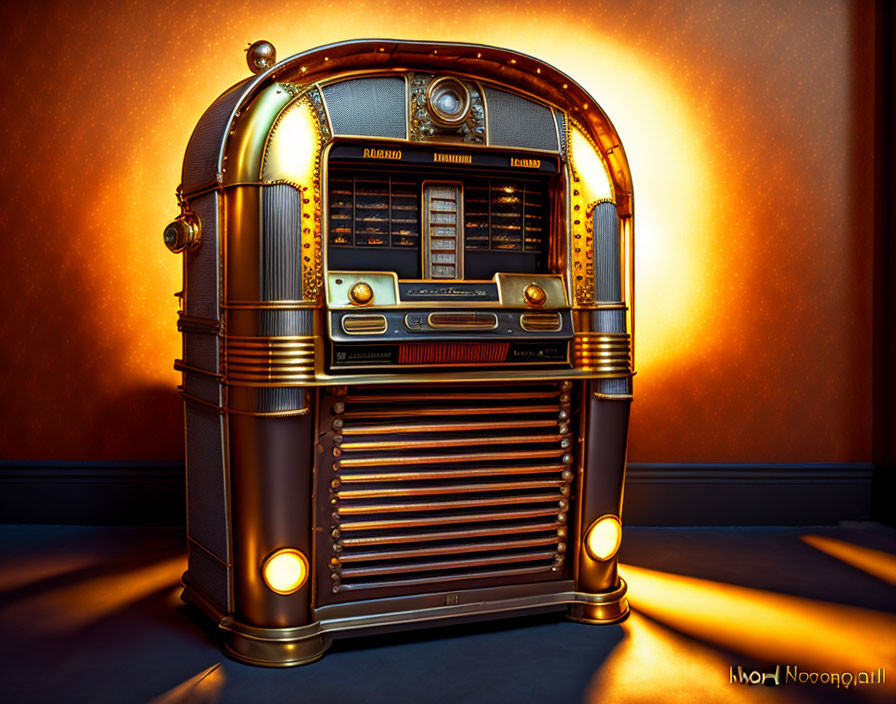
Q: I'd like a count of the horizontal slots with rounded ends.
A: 3